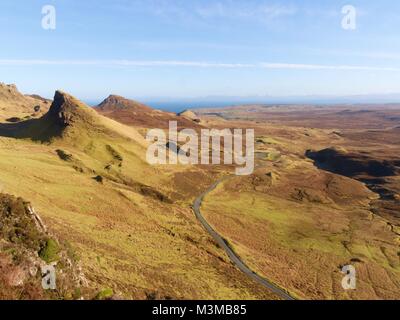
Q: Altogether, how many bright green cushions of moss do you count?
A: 2